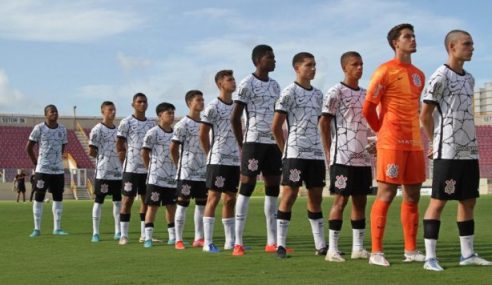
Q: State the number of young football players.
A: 11